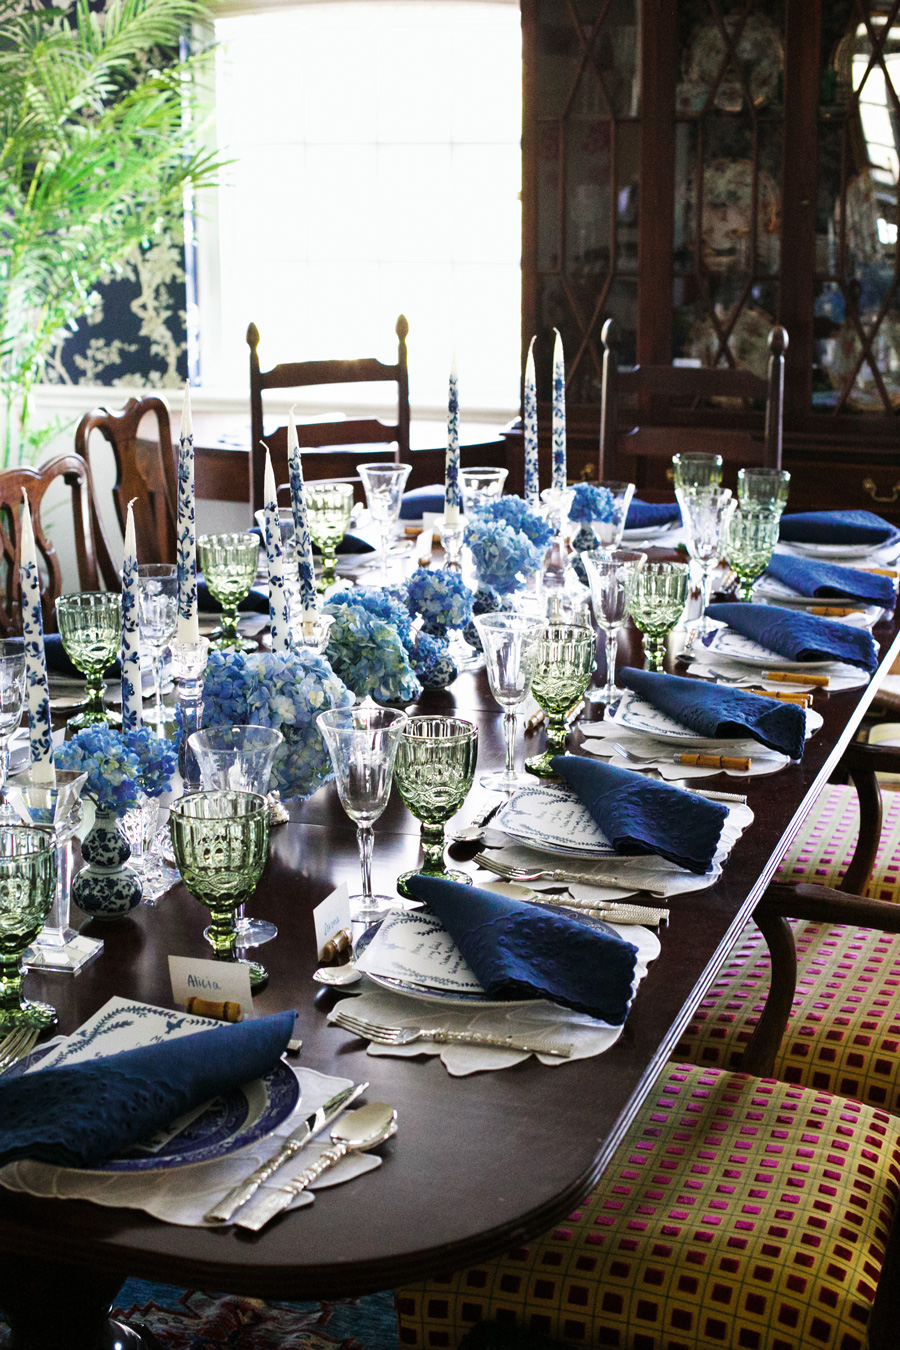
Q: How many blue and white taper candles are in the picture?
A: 8